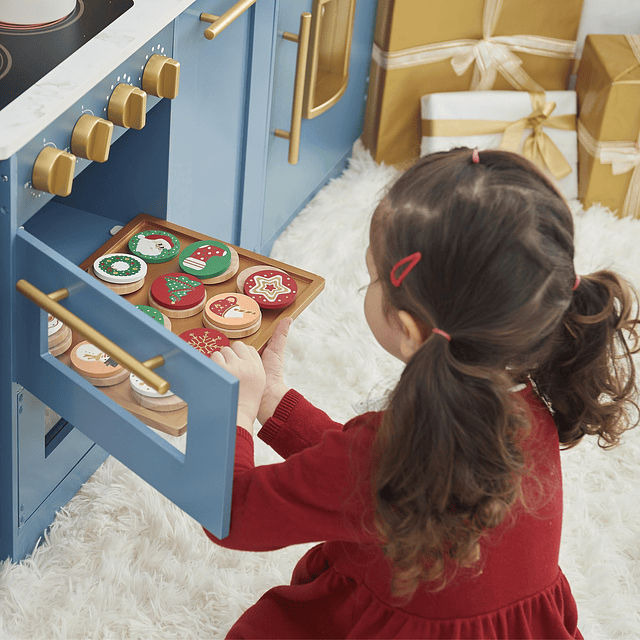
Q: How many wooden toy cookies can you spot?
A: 11